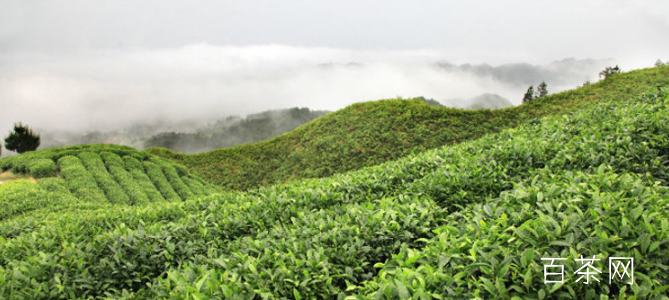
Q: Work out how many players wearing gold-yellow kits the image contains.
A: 0